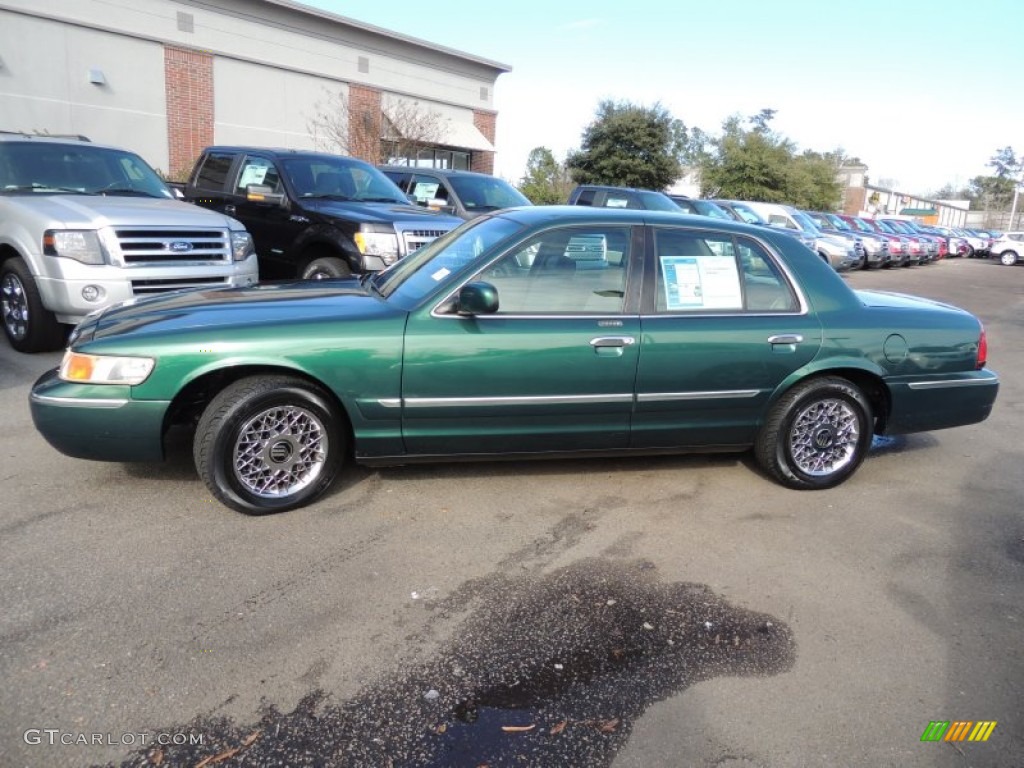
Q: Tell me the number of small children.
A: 0